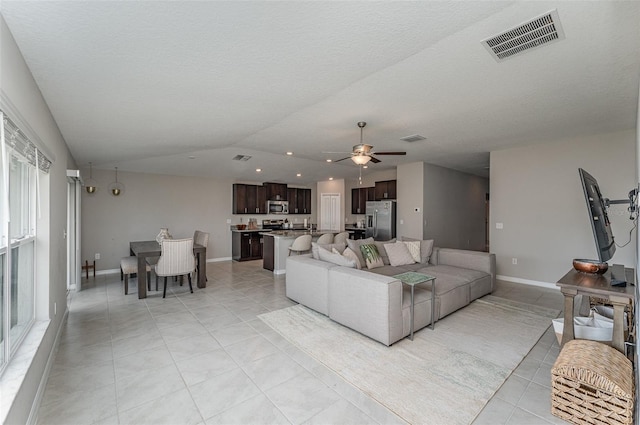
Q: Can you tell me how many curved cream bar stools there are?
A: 3